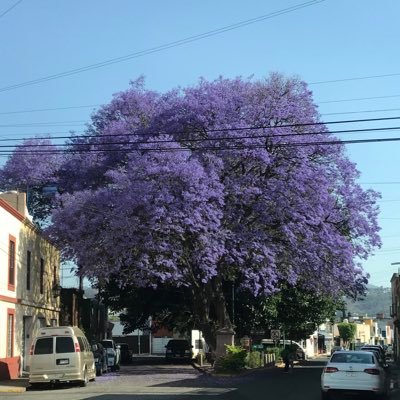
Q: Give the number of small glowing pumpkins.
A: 0